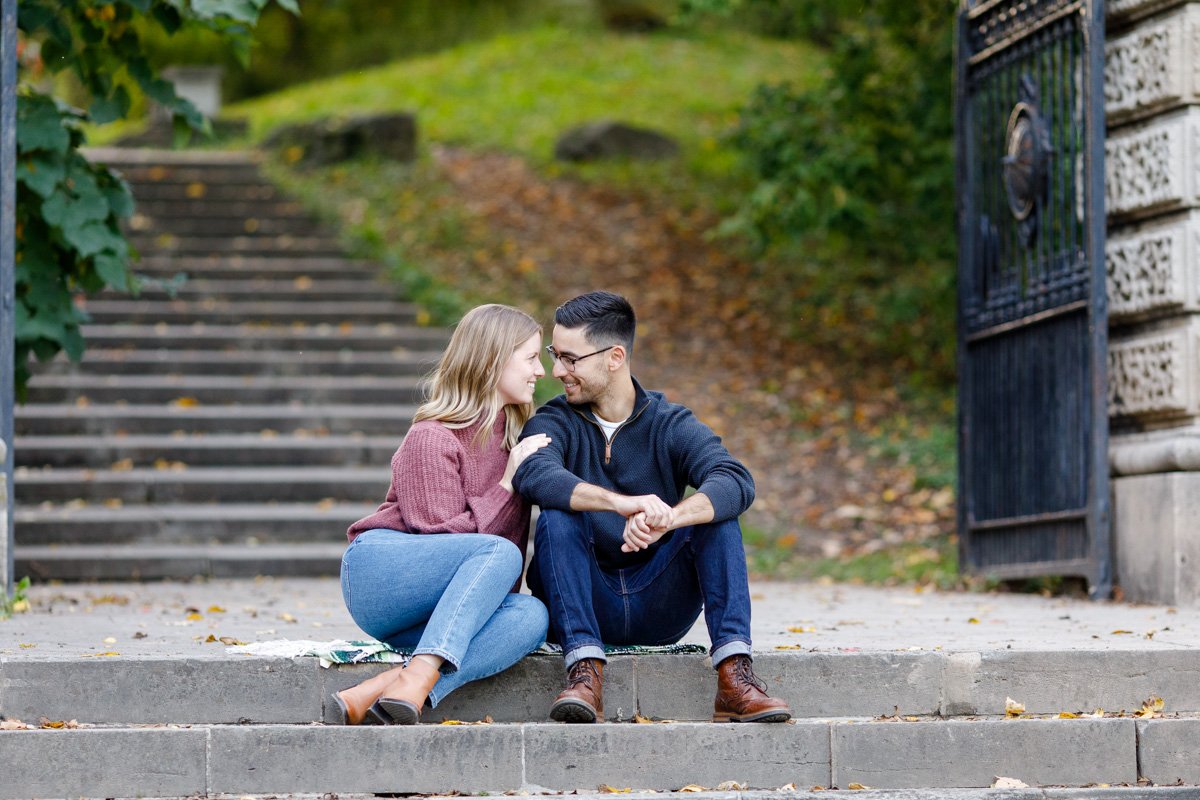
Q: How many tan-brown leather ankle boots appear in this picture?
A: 2